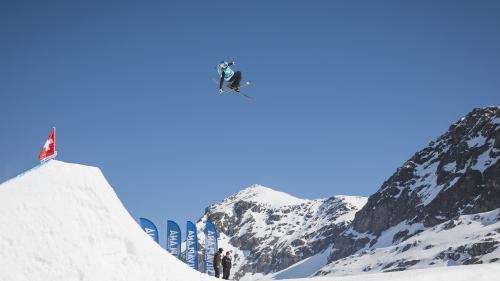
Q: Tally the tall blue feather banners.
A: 4